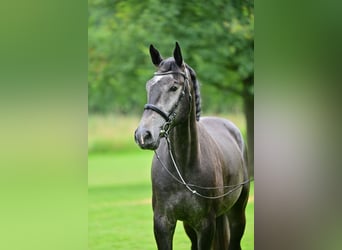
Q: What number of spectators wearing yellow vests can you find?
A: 0